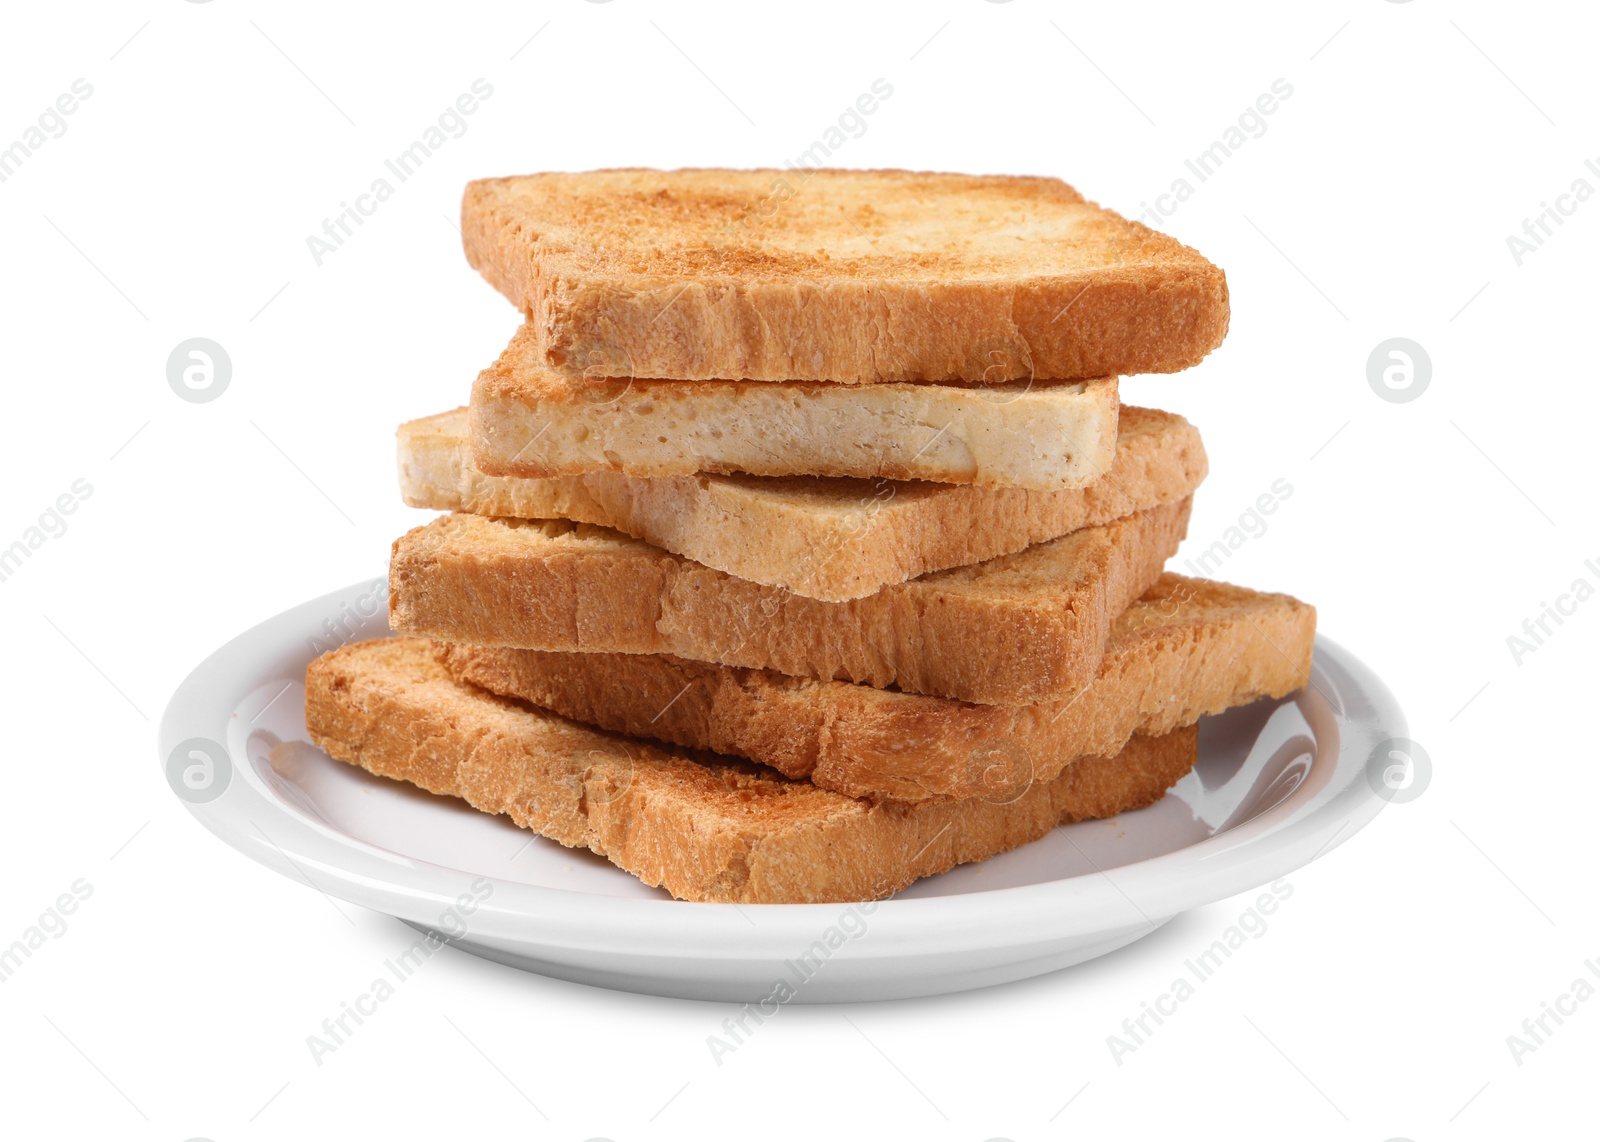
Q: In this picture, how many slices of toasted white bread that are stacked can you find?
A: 6